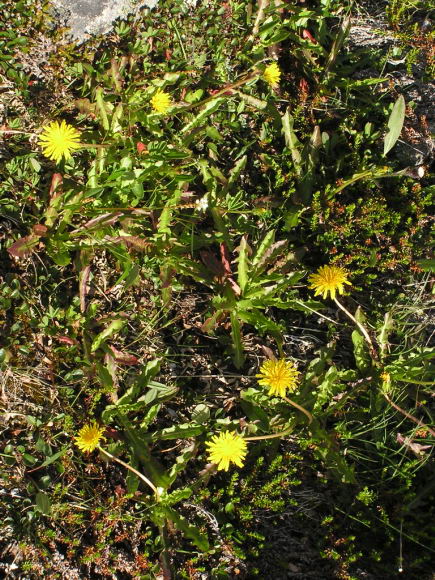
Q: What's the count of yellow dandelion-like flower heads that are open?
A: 7